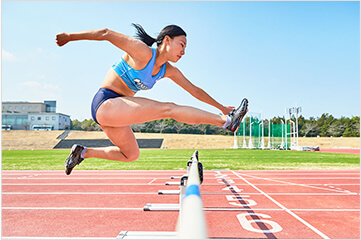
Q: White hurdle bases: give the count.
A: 5